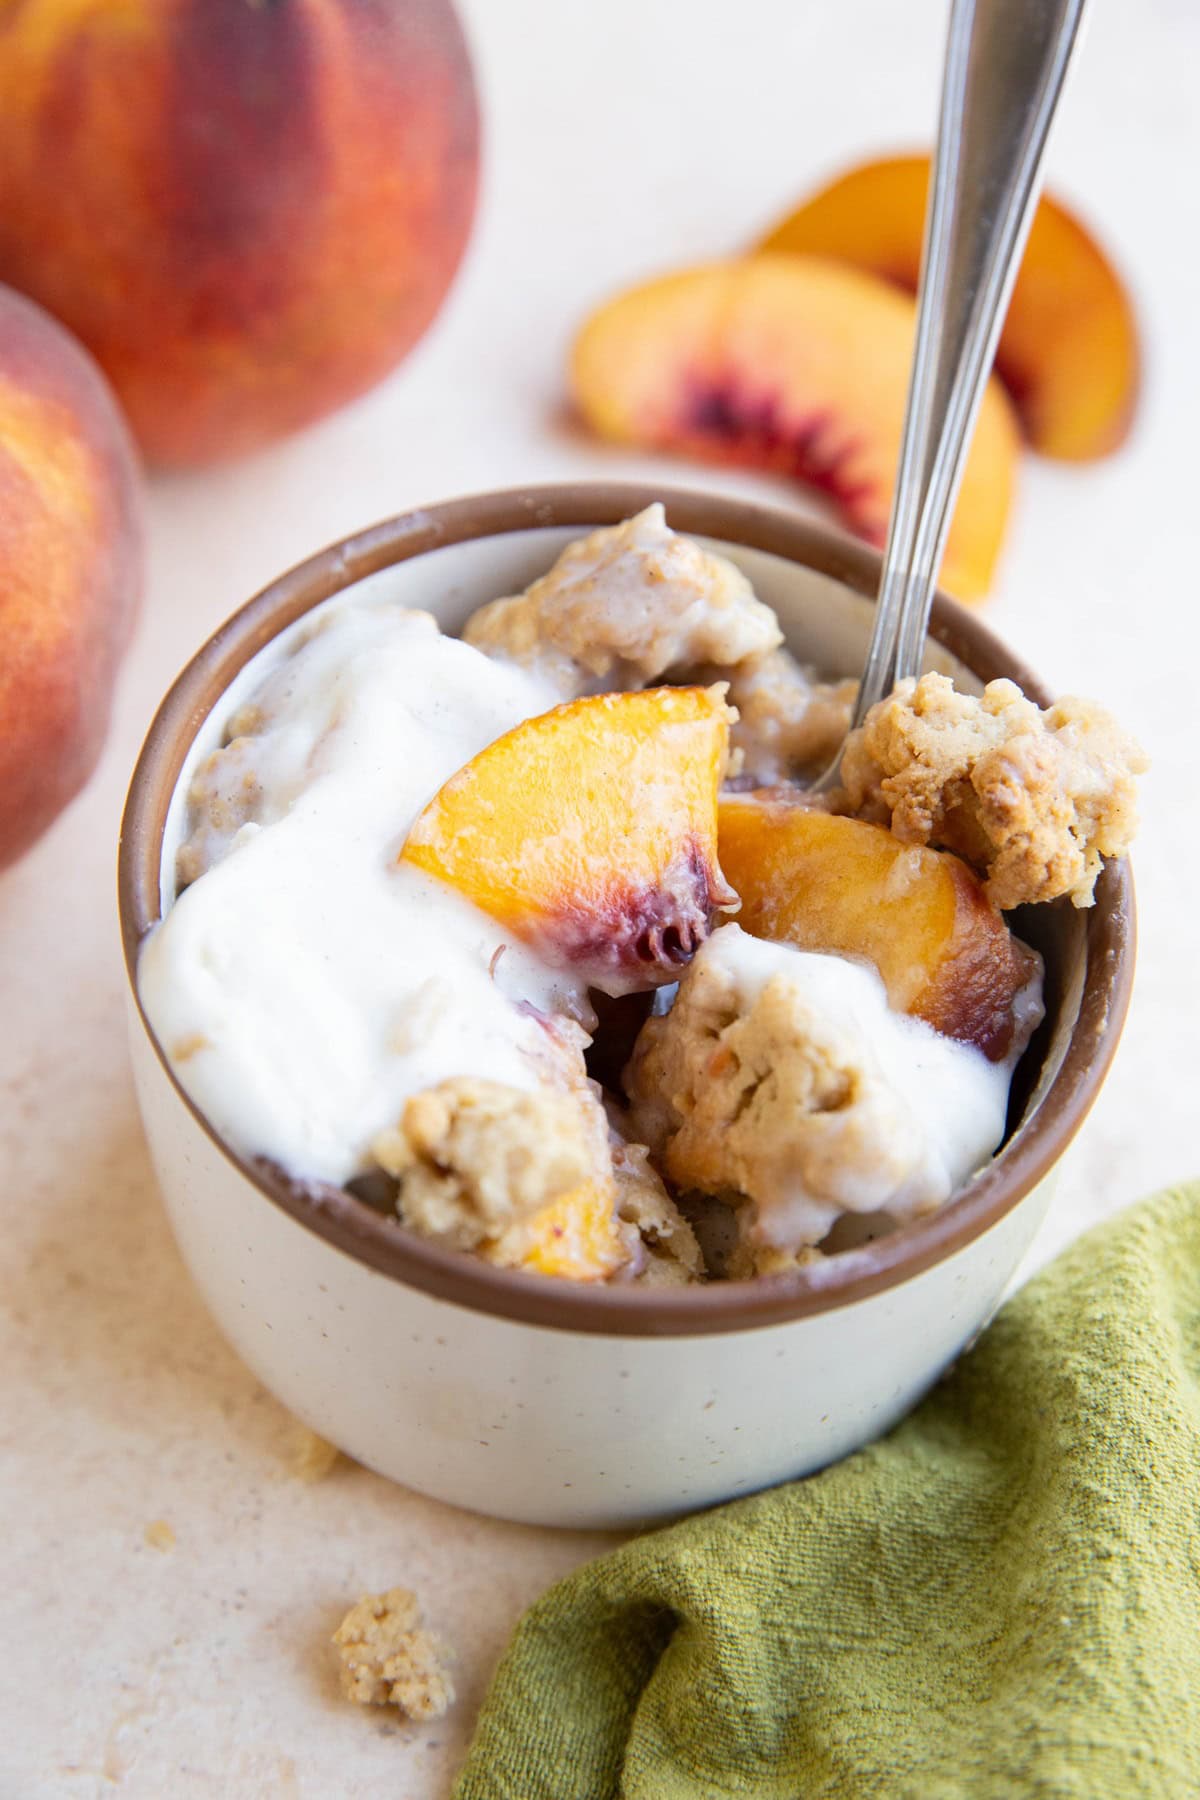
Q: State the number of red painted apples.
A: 0